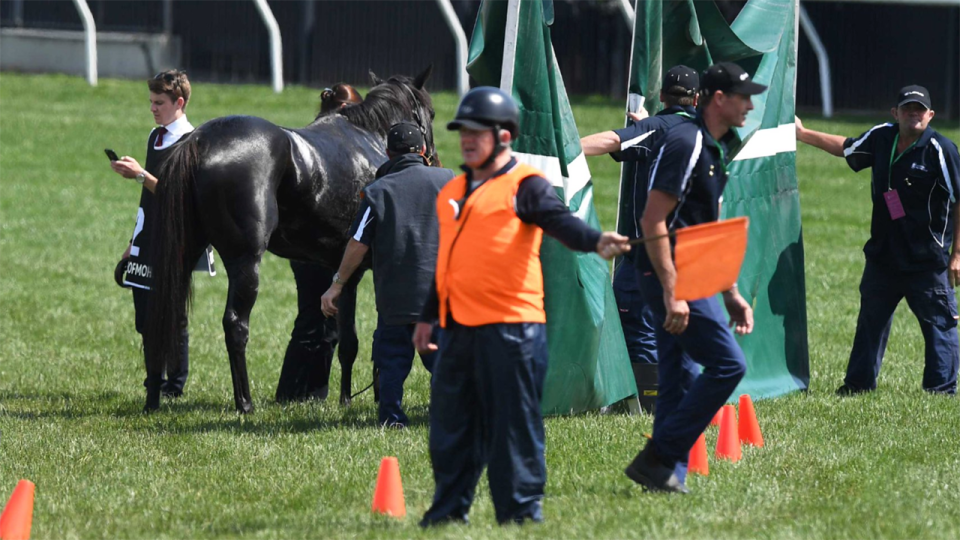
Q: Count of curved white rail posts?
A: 5